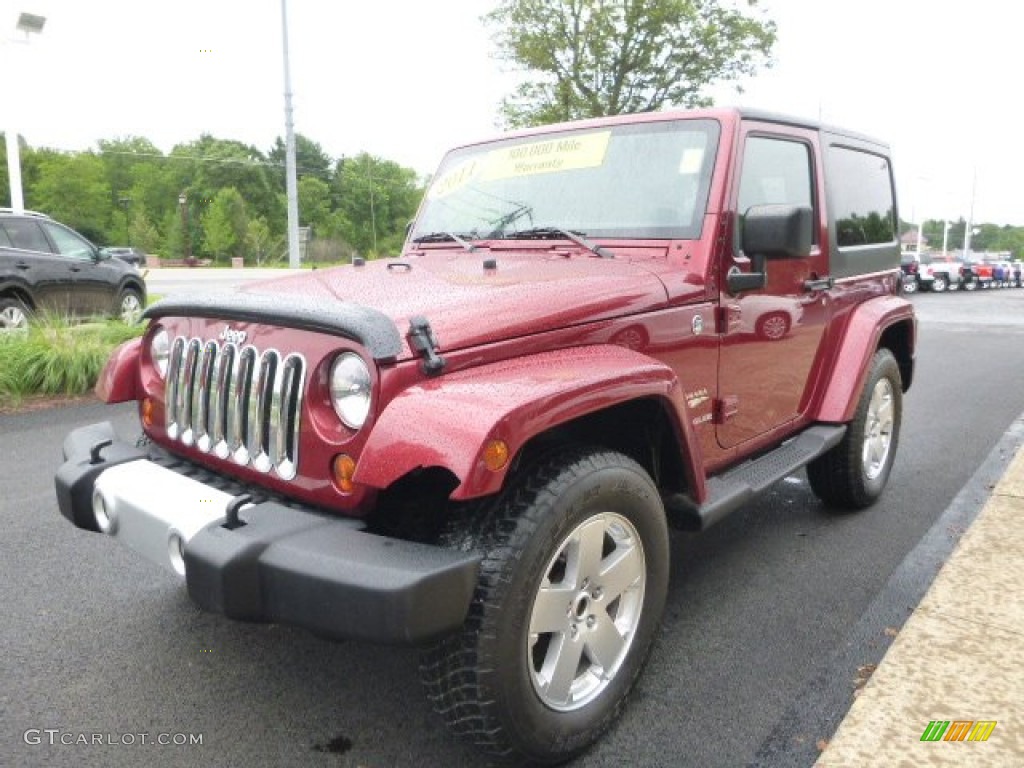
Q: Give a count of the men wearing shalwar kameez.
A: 0